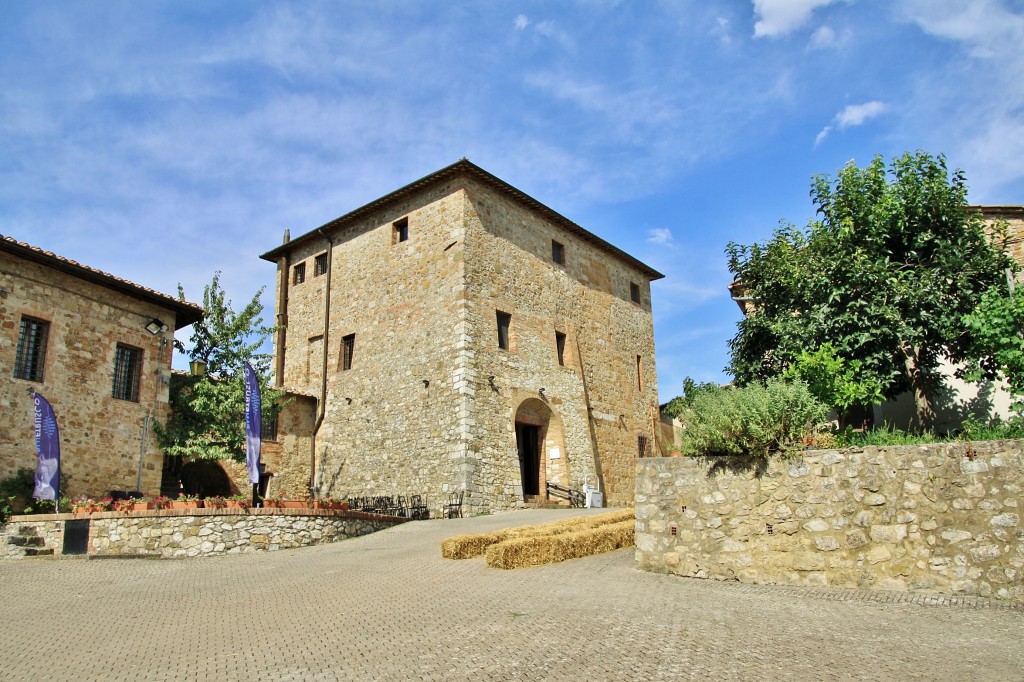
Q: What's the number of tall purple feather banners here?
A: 2